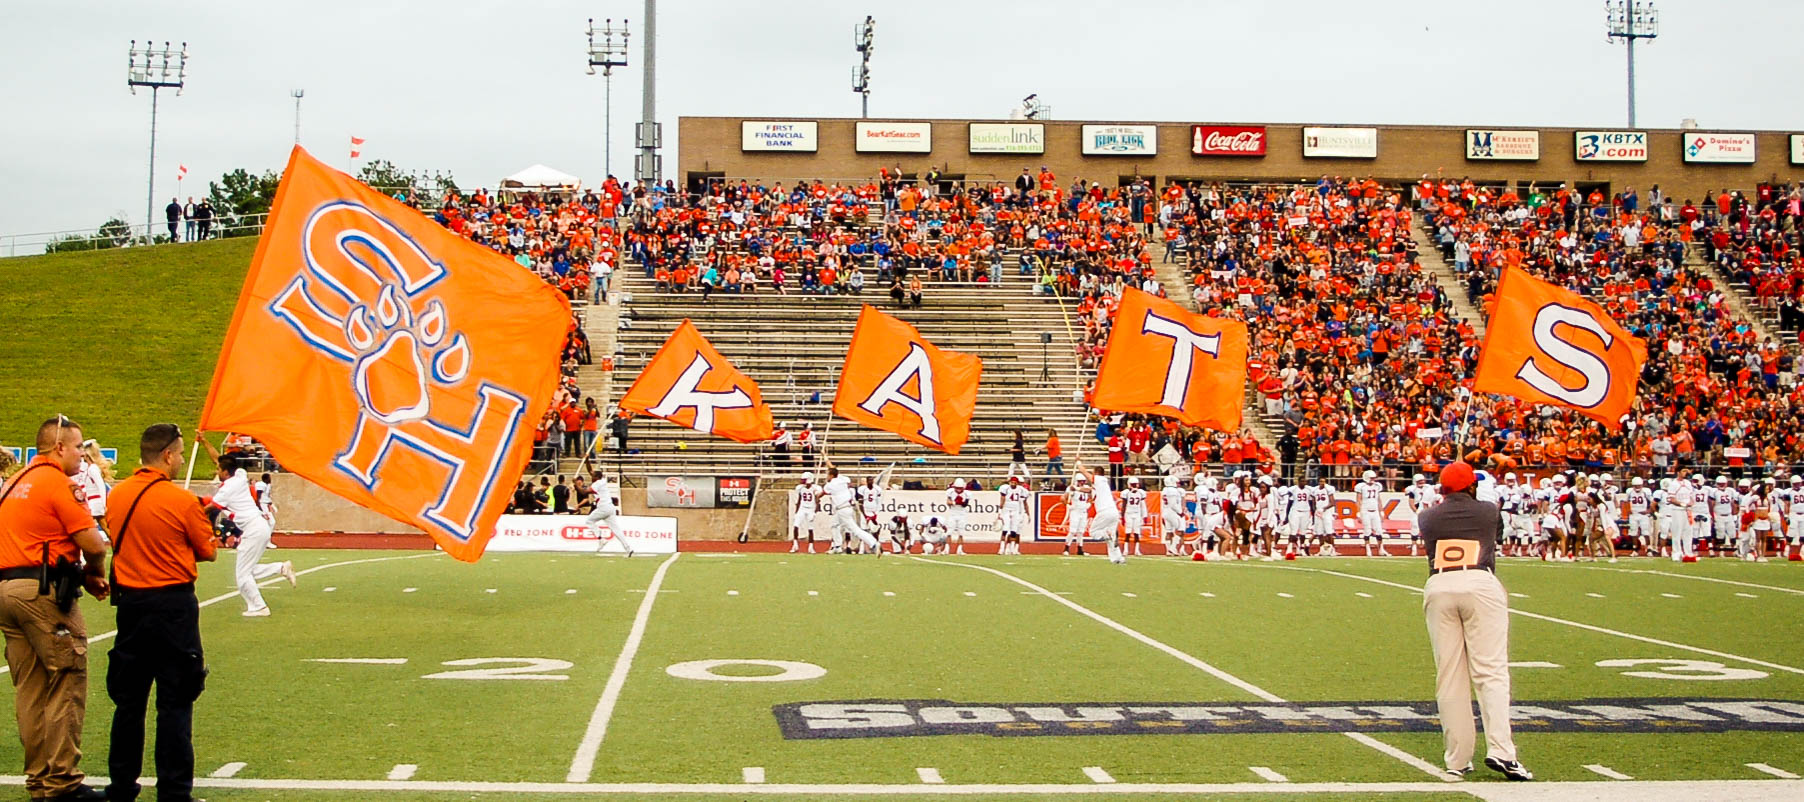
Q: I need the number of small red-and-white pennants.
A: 2